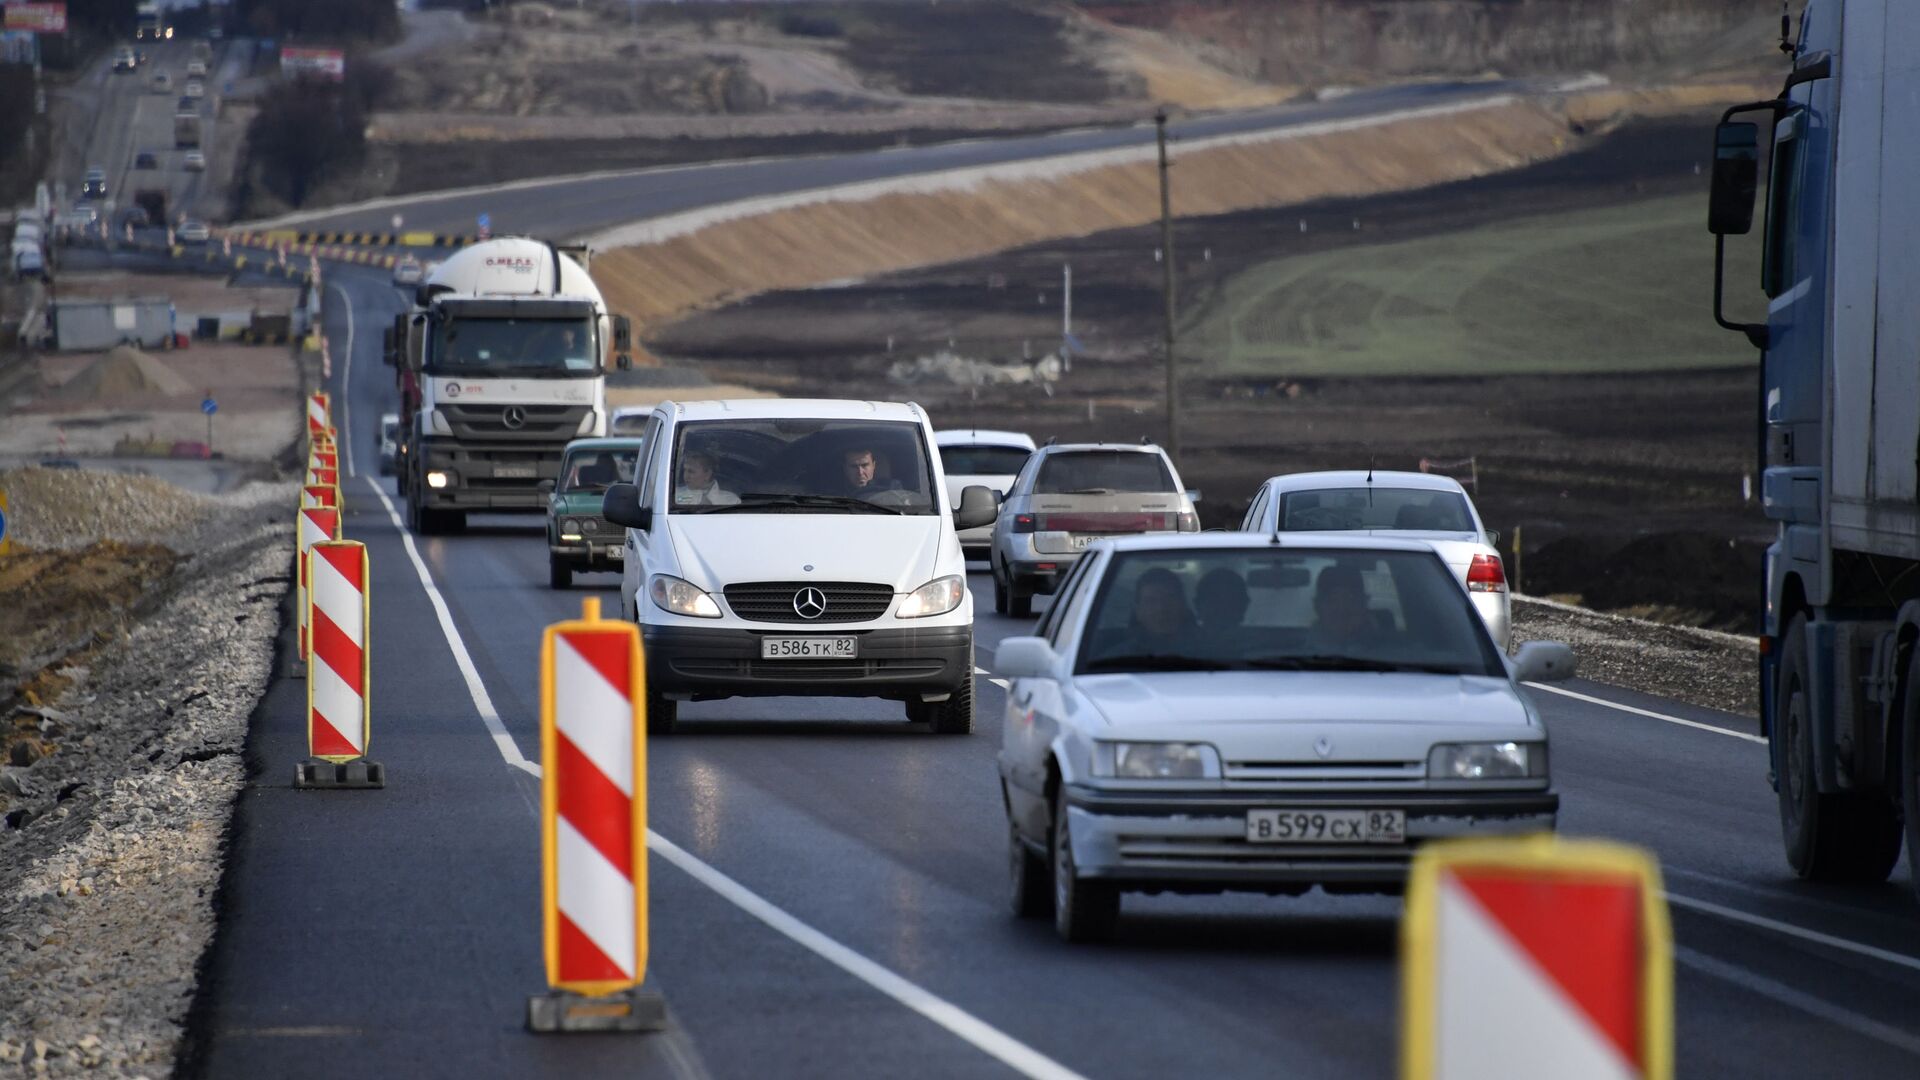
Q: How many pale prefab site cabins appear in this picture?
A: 1